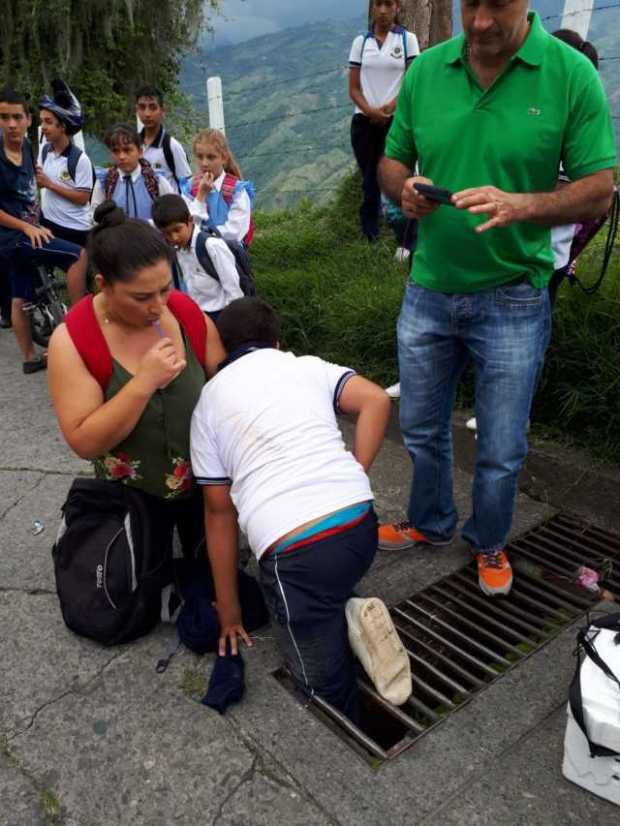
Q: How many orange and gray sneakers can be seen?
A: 2